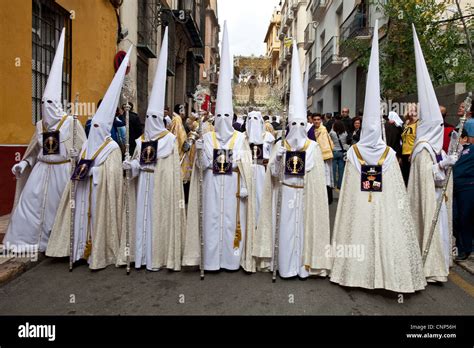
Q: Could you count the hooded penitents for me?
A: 8